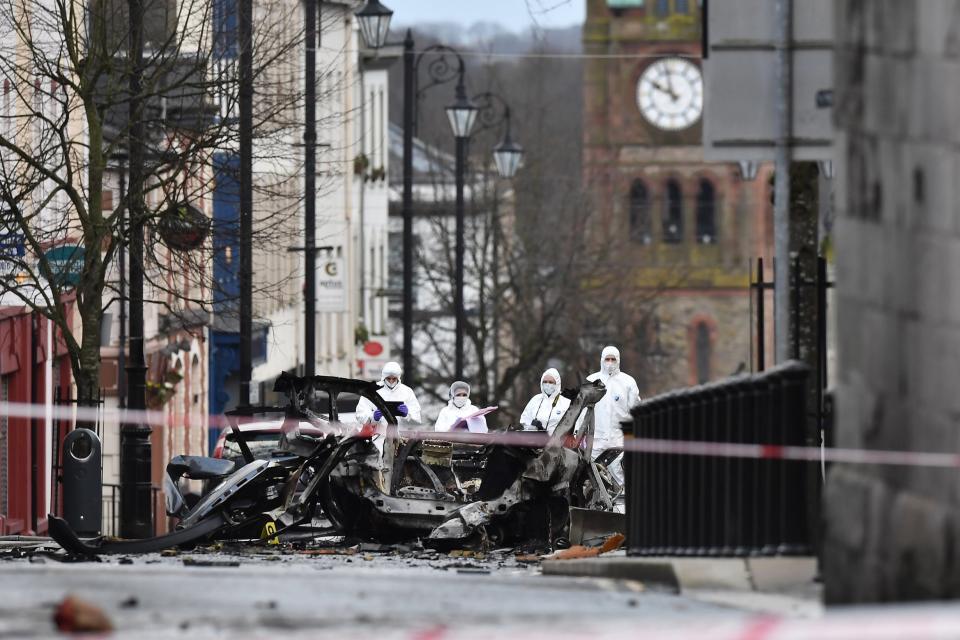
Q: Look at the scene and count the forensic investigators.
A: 4